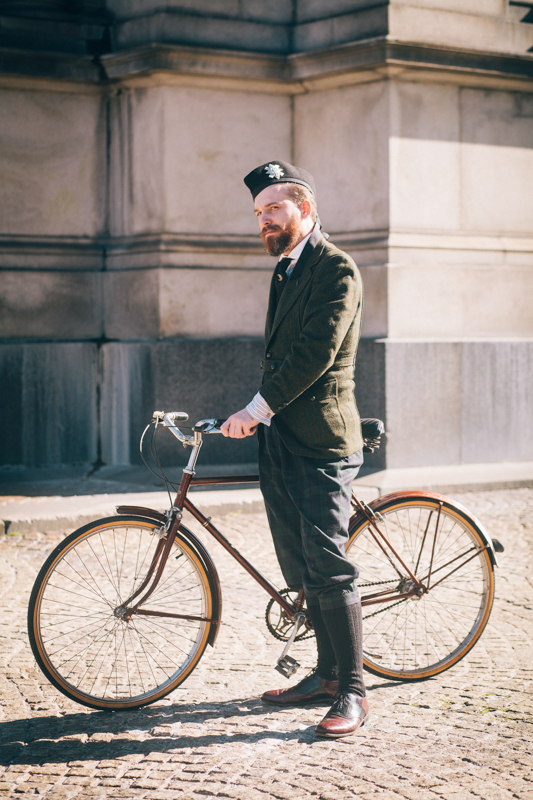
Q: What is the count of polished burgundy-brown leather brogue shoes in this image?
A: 2